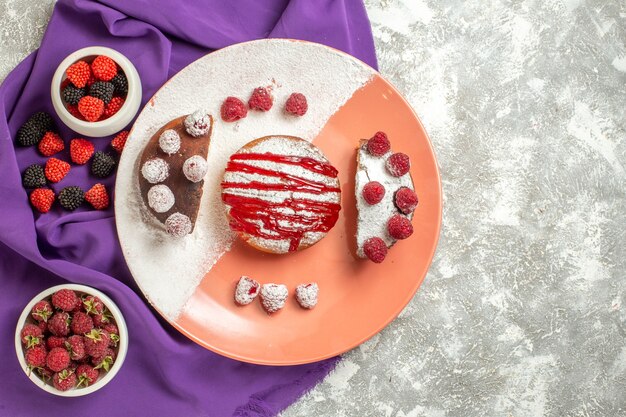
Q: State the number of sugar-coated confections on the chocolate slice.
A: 6